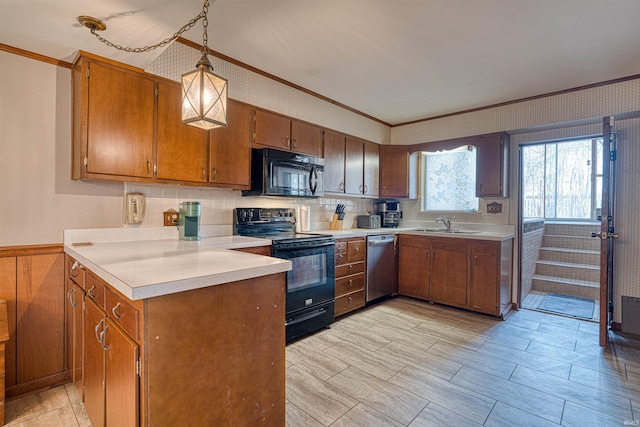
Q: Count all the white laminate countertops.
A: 2